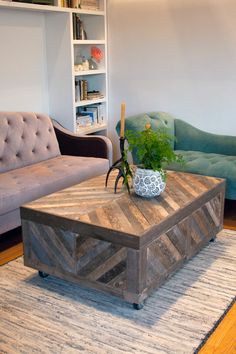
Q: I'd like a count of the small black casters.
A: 3